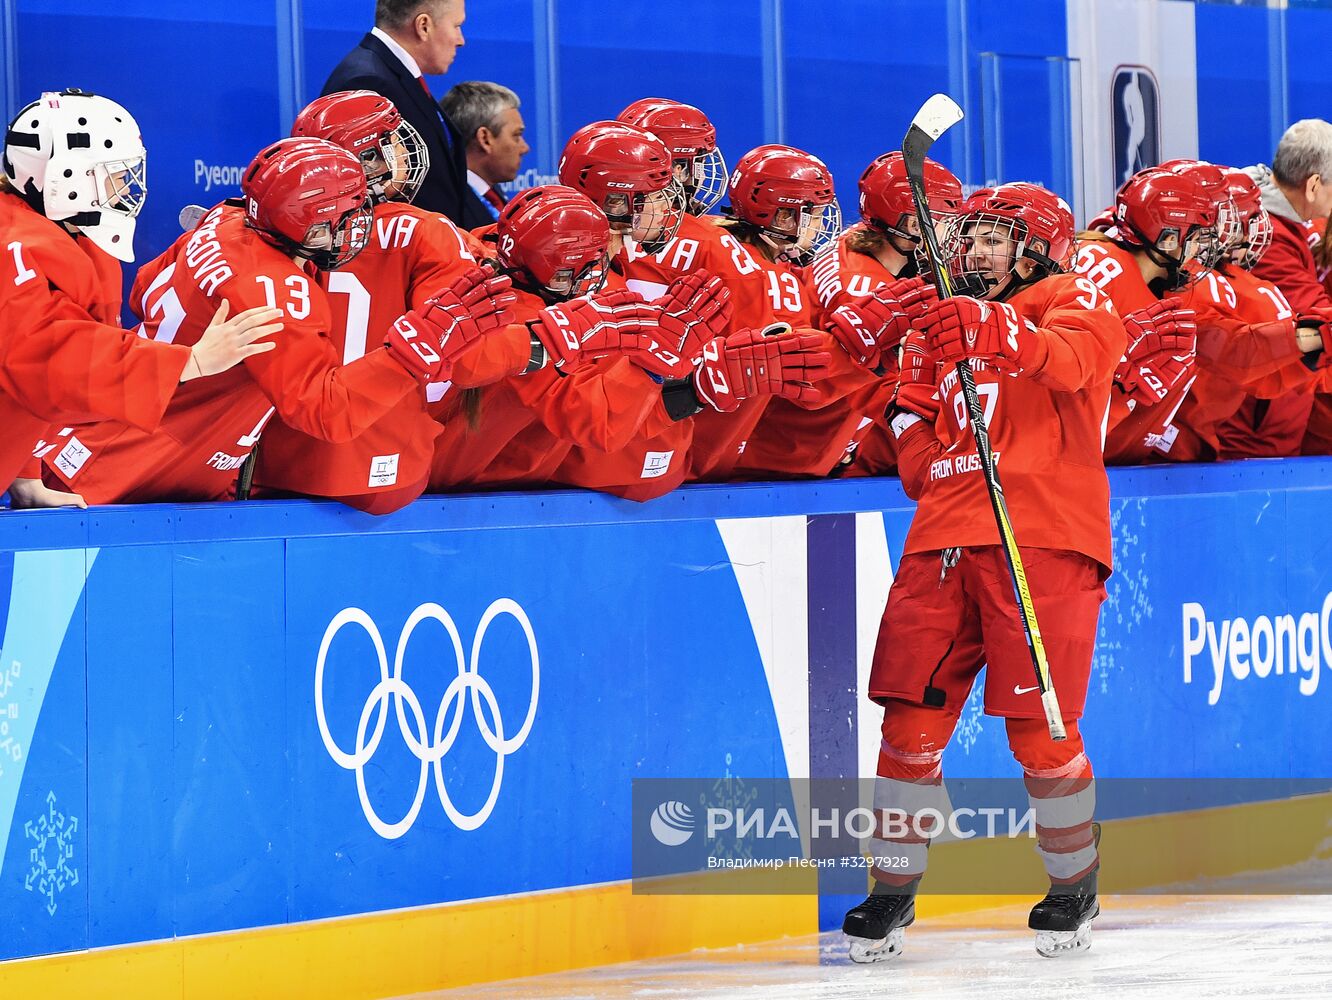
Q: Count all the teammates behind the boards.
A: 11